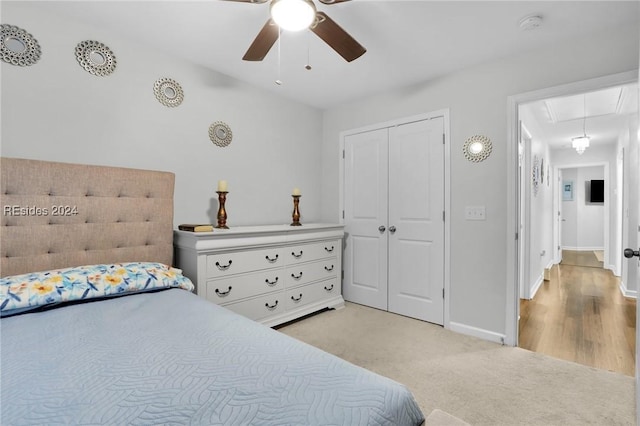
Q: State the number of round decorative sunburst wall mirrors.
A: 5